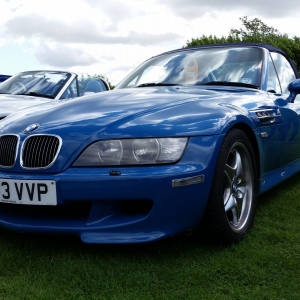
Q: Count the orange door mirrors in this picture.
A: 0